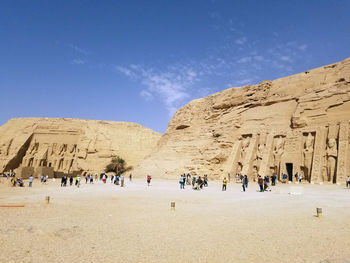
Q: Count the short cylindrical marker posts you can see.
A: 3